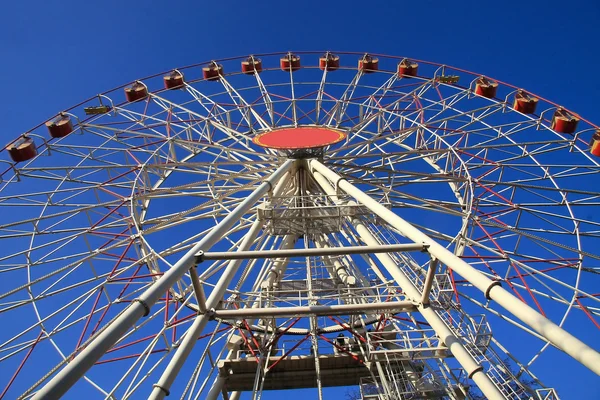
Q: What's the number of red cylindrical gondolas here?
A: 14